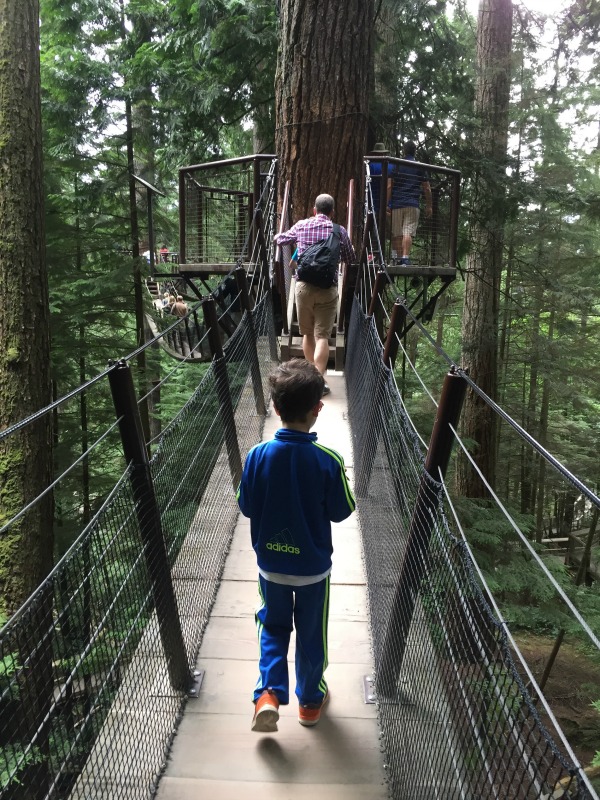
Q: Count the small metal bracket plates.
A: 2